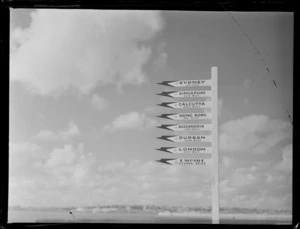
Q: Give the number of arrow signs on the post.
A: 8